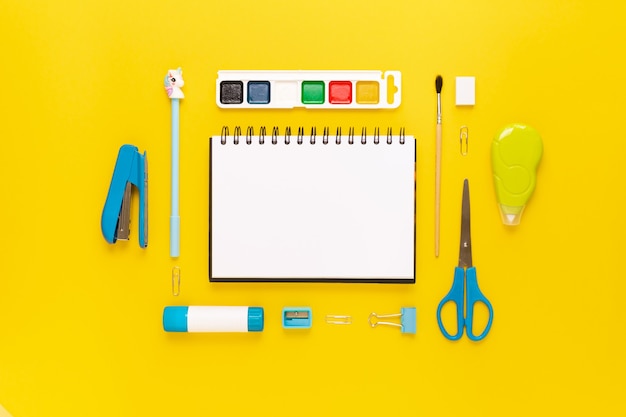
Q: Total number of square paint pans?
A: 6